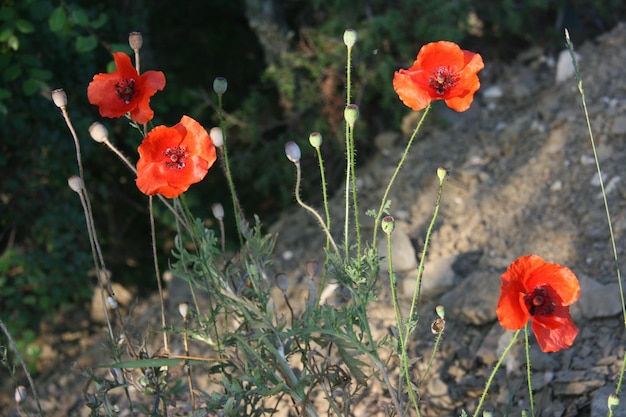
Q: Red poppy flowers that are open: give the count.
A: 4